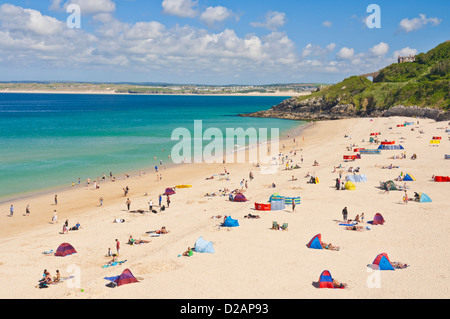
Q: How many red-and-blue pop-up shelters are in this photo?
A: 3